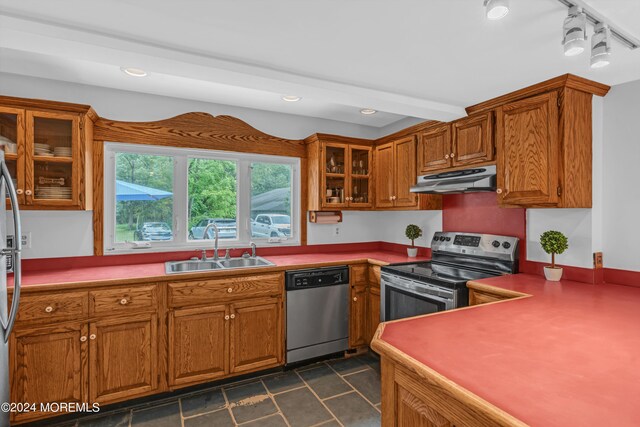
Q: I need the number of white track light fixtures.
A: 3